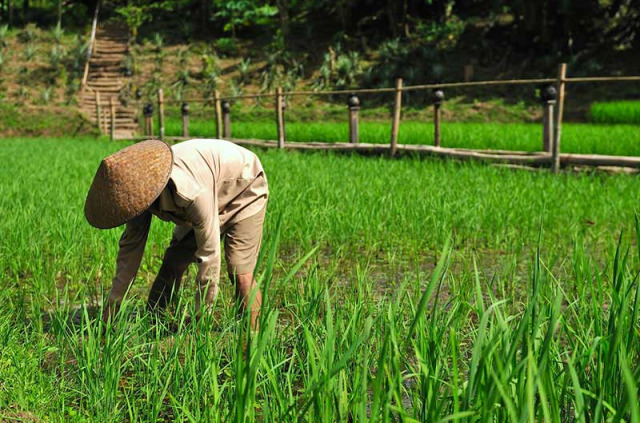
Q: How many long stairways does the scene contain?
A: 1